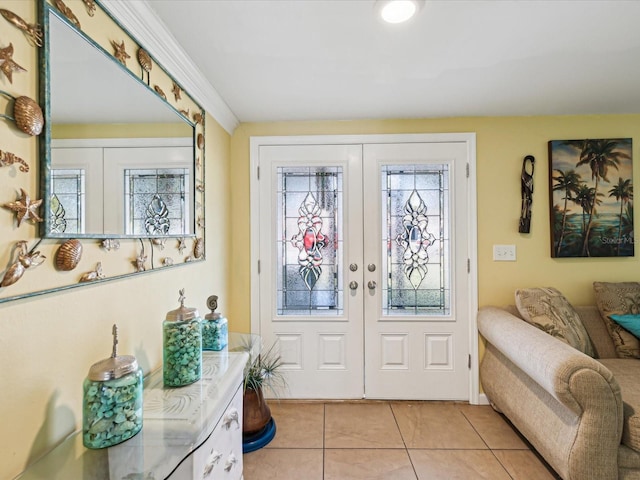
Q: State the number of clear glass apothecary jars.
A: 3